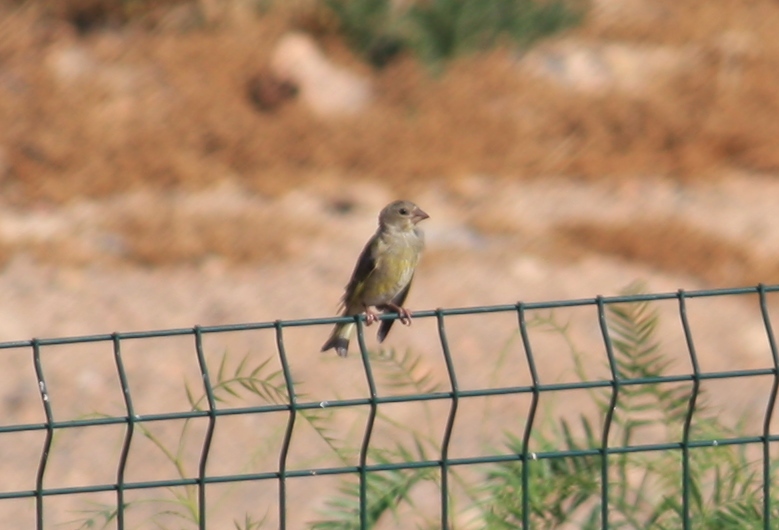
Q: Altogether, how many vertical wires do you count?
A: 10